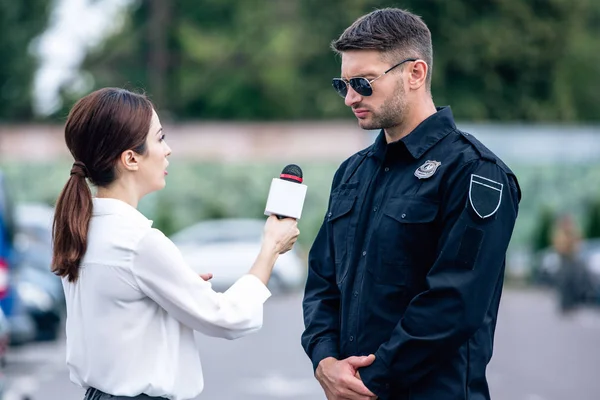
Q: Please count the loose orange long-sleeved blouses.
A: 0